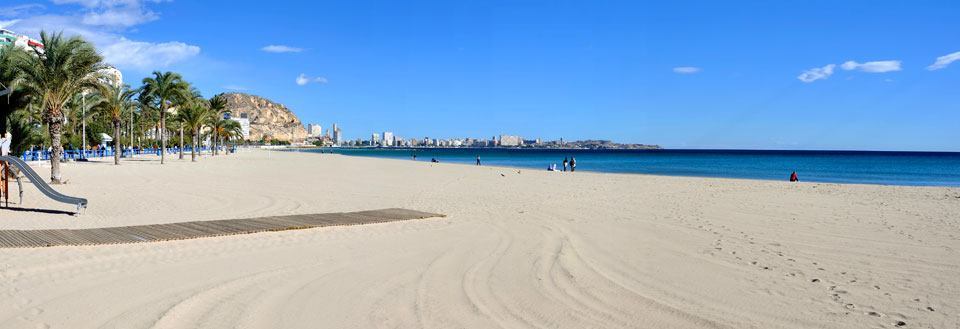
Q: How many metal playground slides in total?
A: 1